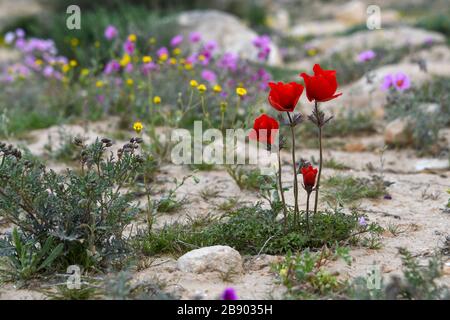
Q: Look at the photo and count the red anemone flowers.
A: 4